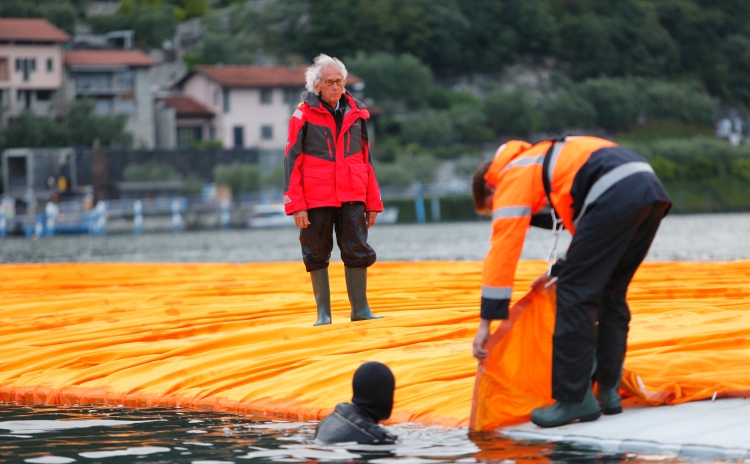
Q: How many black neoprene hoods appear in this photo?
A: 1